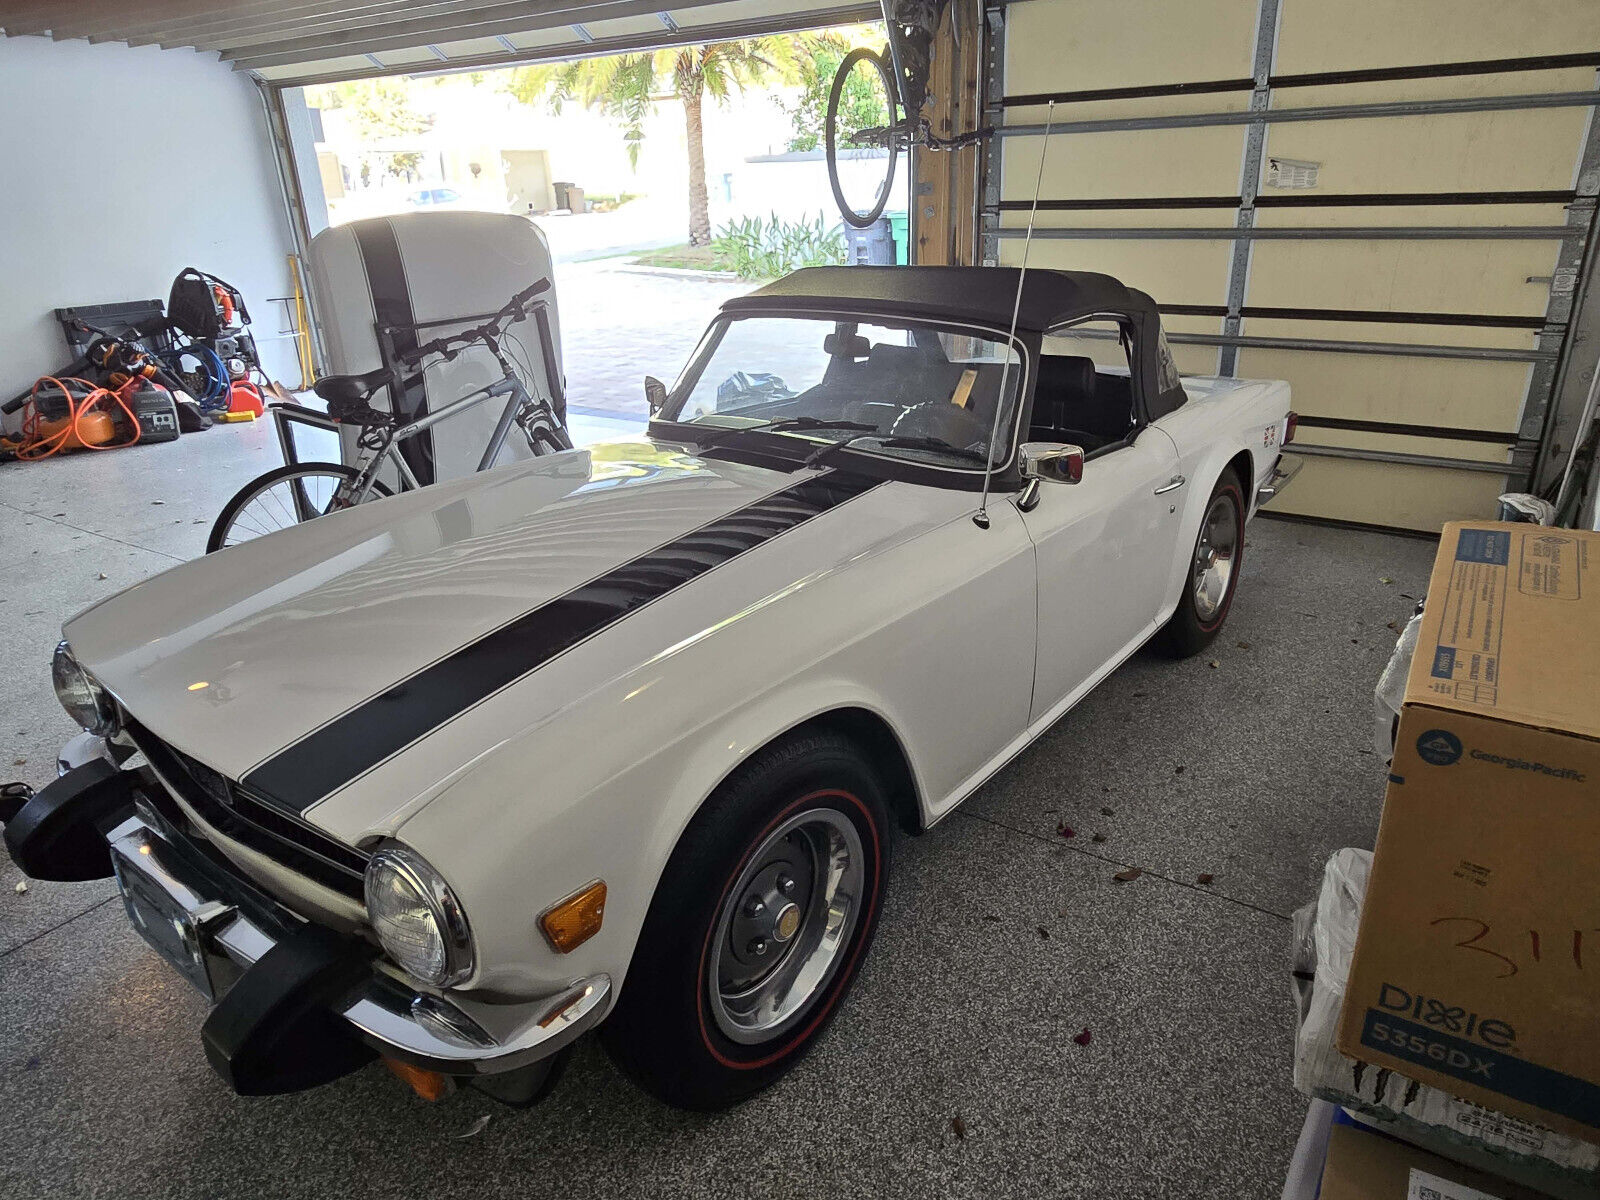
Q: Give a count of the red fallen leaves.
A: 2